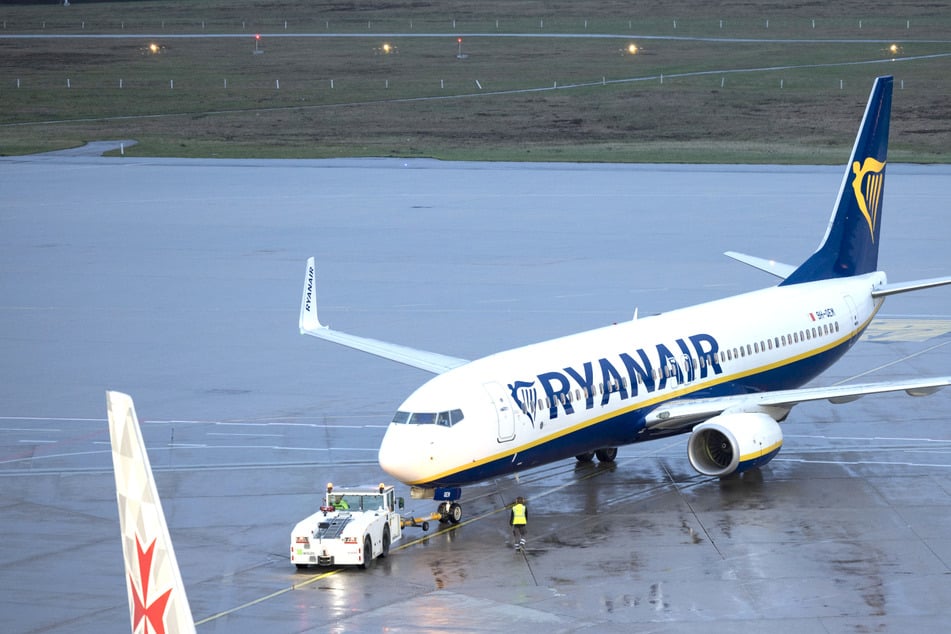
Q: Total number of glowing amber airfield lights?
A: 4